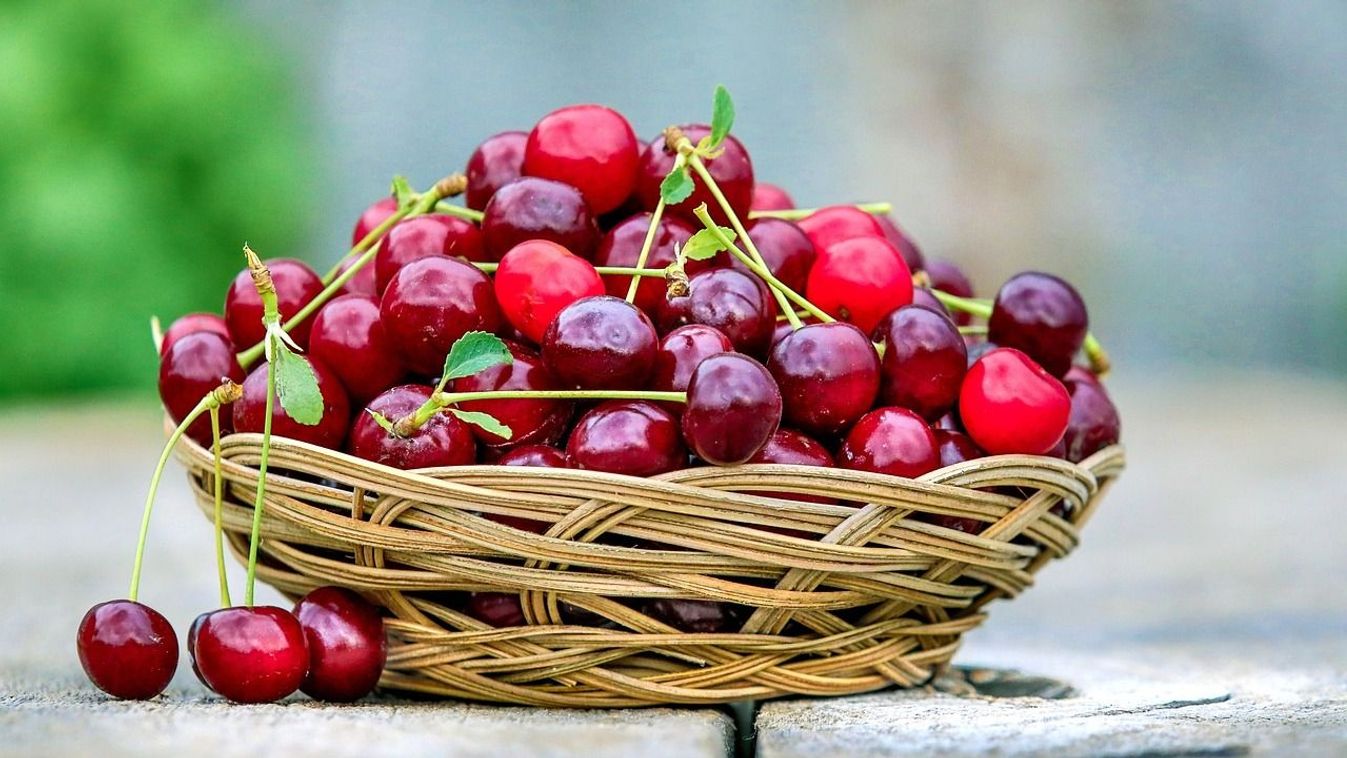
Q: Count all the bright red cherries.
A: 5